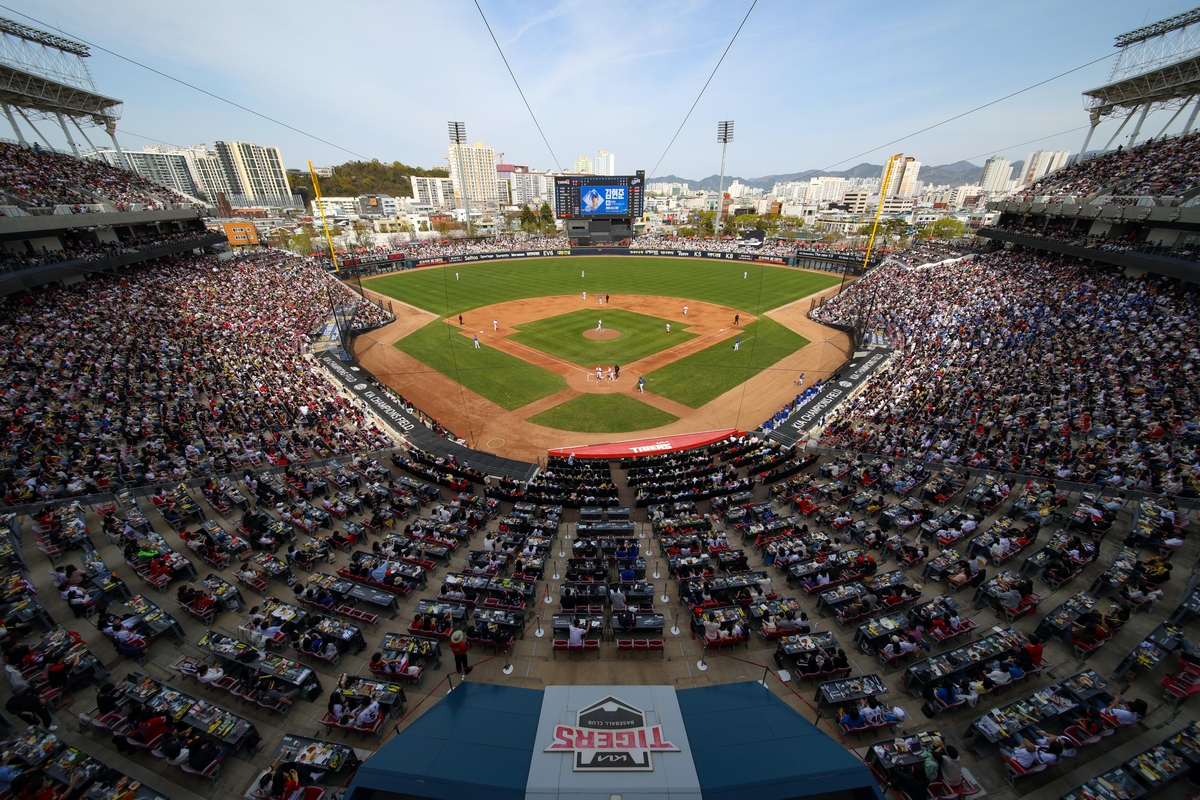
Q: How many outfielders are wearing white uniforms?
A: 3